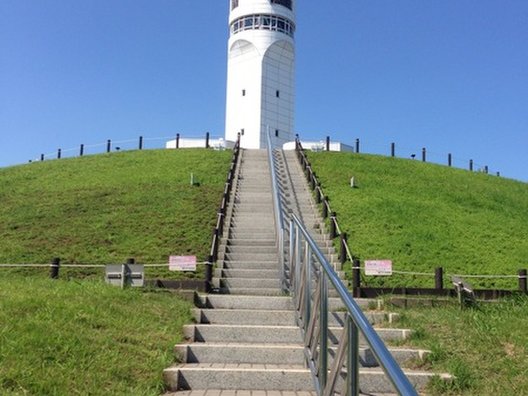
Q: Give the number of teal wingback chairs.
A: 0